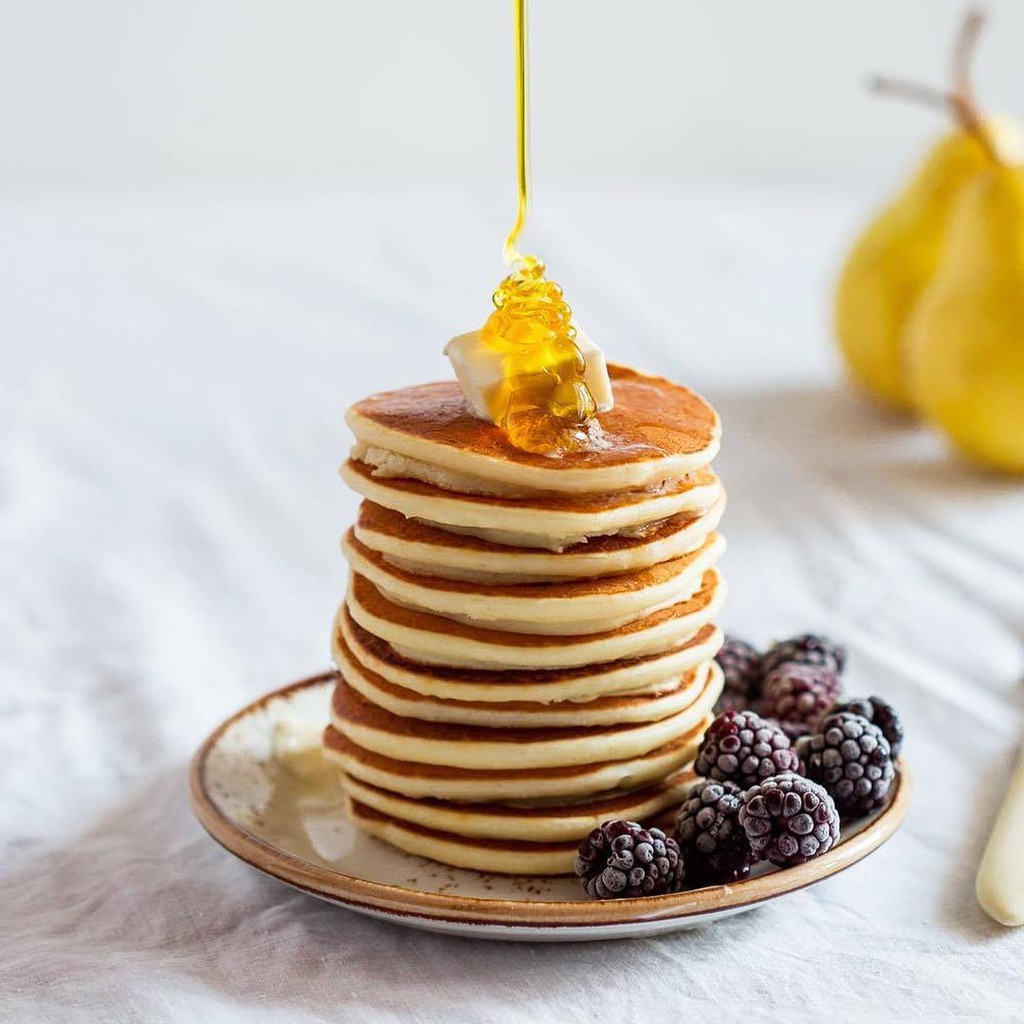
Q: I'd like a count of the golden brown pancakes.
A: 11